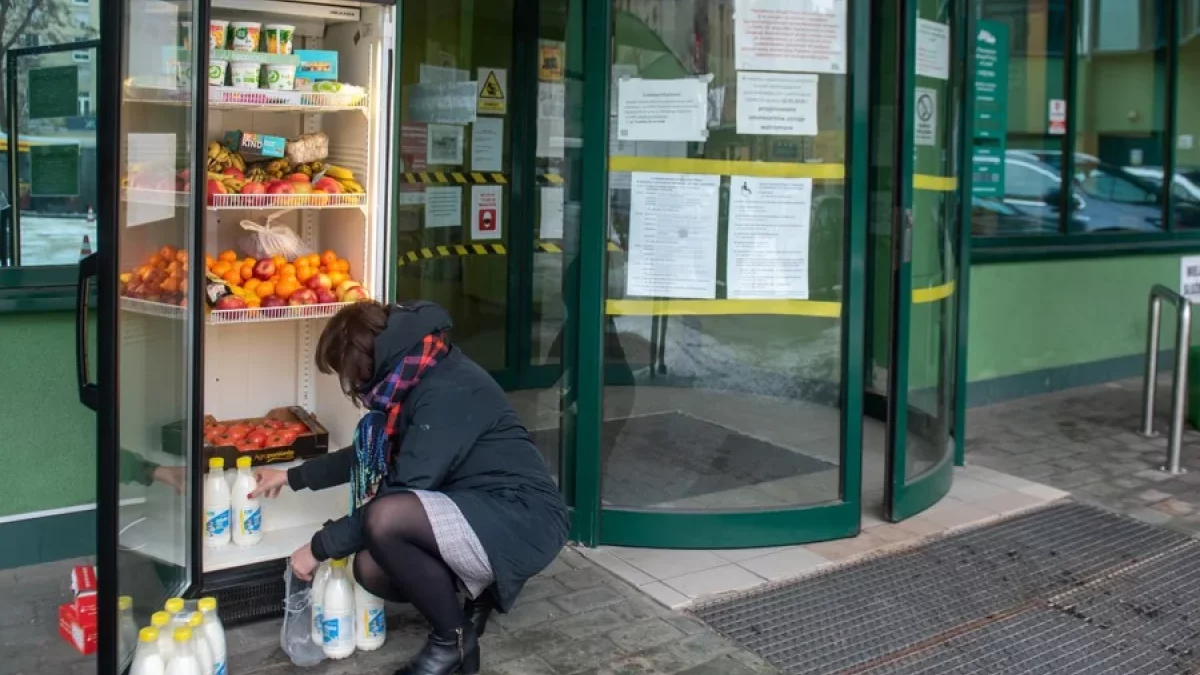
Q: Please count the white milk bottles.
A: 11